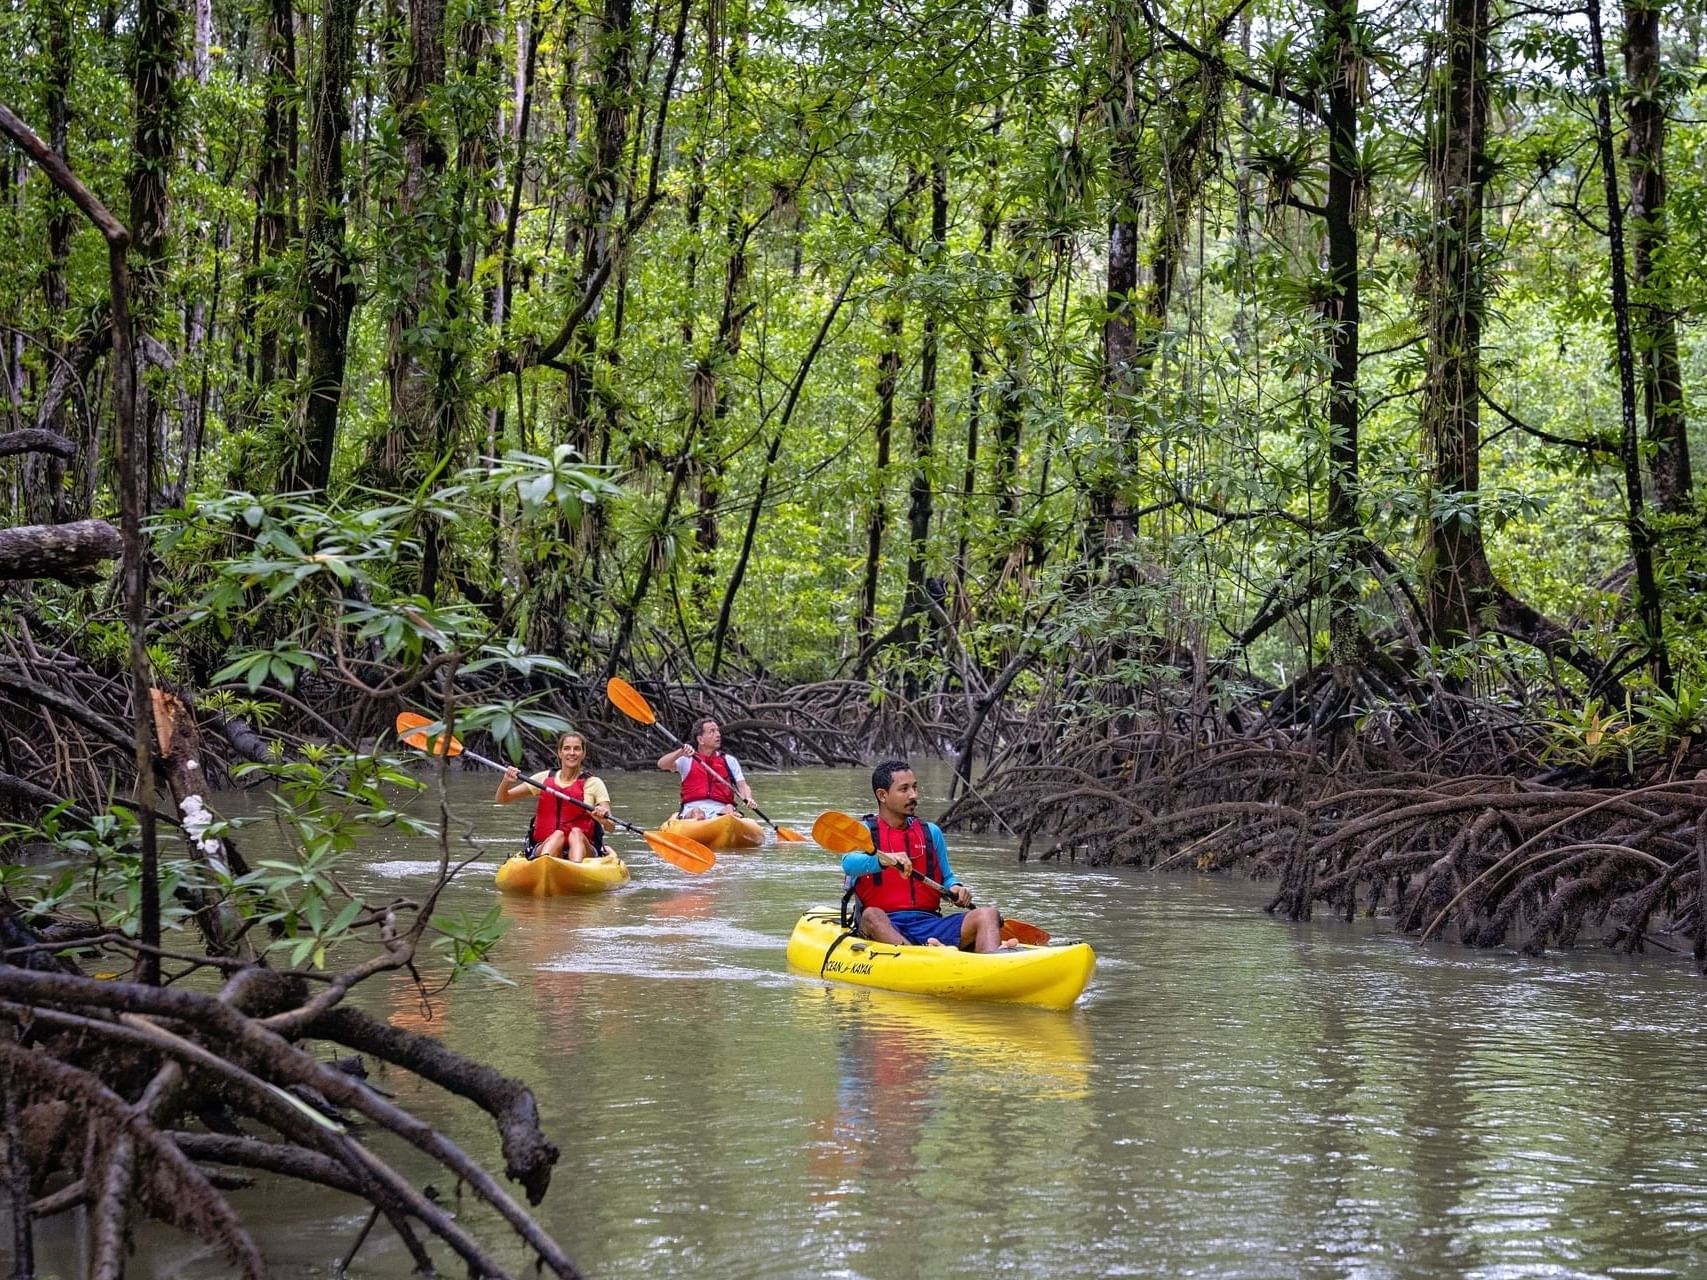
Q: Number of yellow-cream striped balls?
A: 0